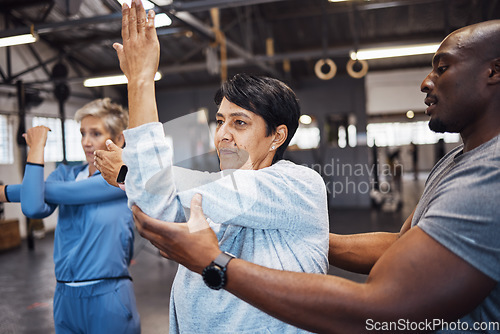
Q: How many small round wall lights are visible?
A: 2